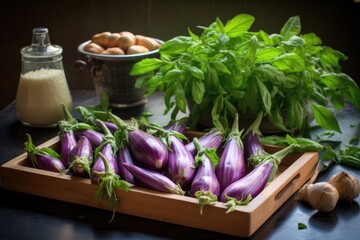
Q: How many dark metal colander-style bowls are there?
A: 1